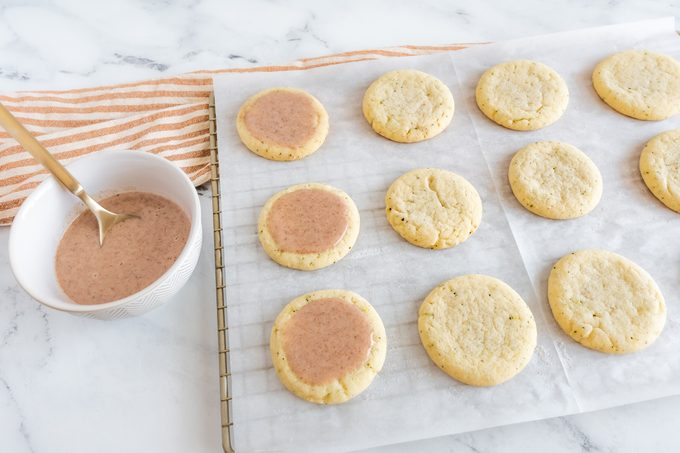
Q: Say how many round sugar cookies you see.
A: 11